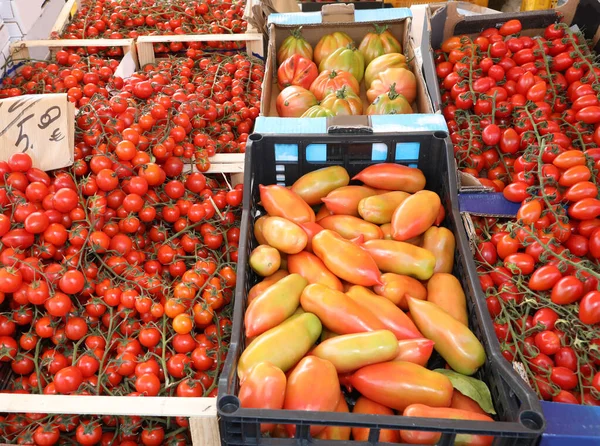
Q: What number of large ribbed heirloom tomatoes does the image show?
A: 12